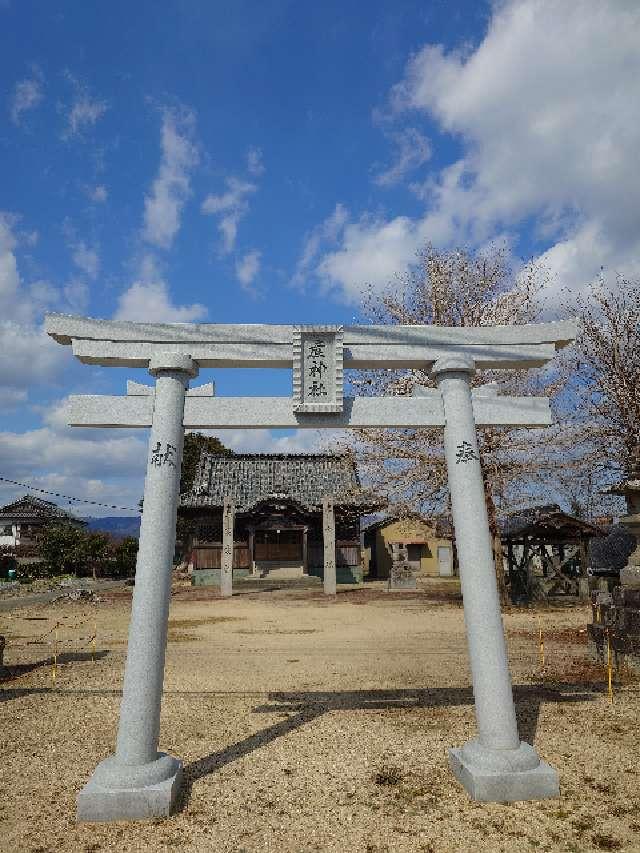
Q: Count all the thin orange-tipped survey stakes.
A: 4